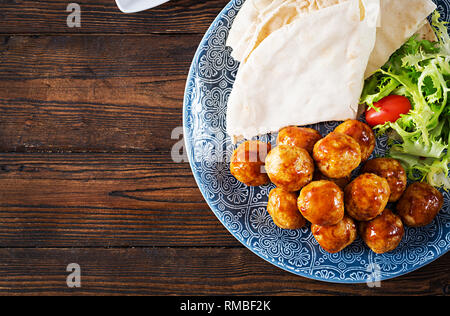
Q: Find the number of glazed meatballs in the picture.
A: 13